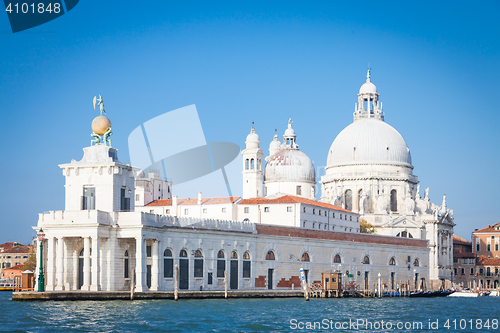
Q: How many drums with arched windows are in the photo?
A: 1